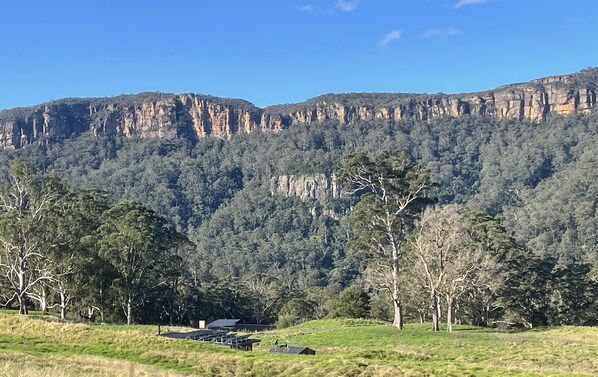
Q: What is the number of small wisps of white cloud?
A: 5